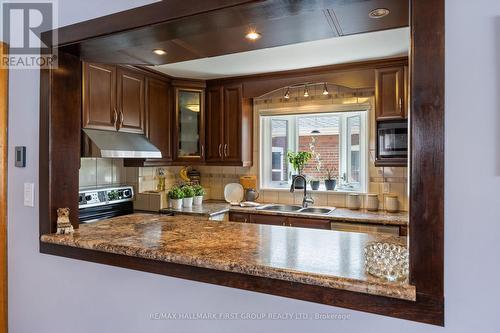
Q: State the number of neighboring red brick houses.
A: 1